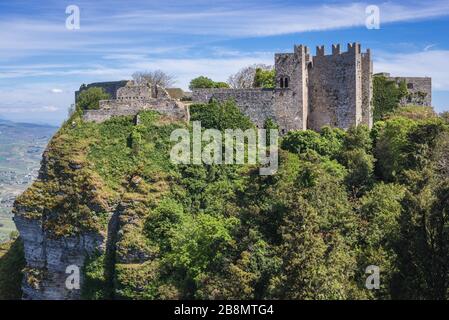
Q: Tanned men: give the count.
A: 0